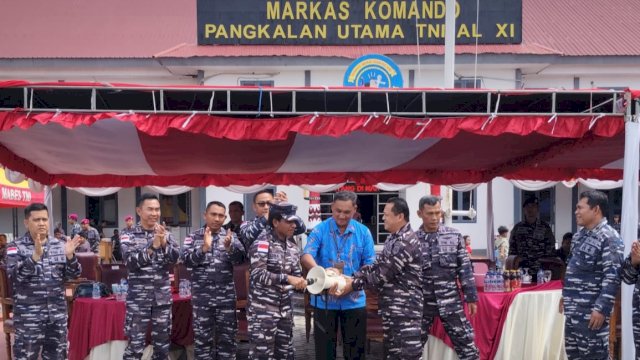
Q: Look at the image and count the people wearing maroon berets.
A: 3